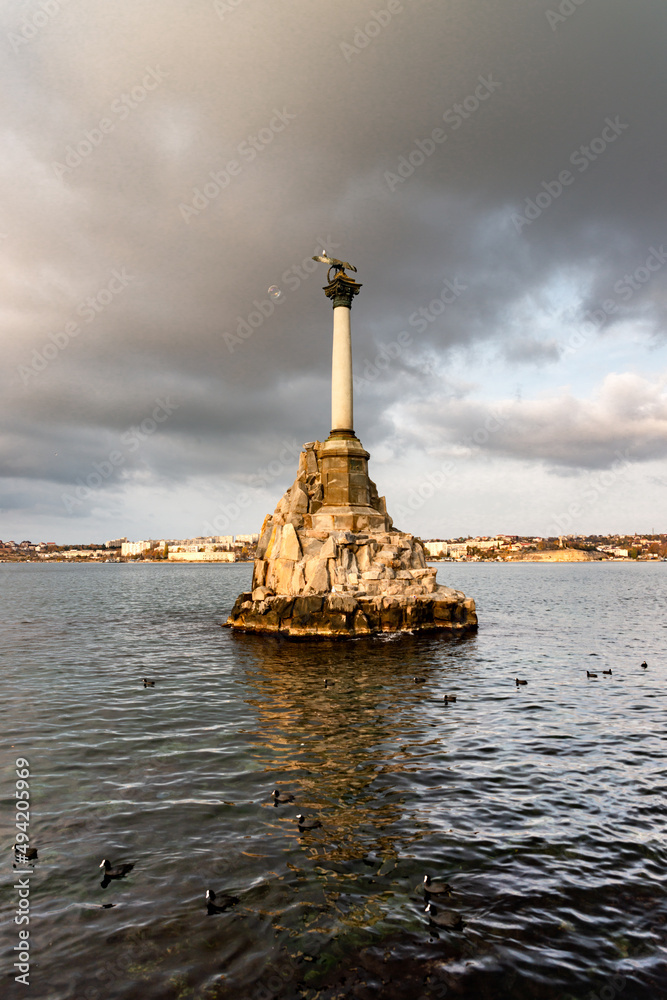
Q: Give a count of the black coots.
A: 15